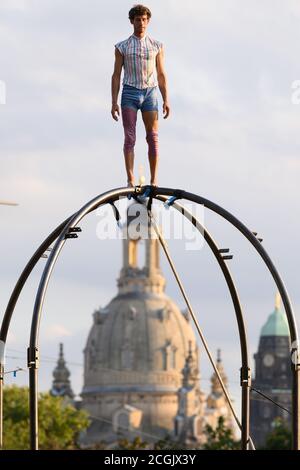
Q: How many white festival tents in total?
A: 0